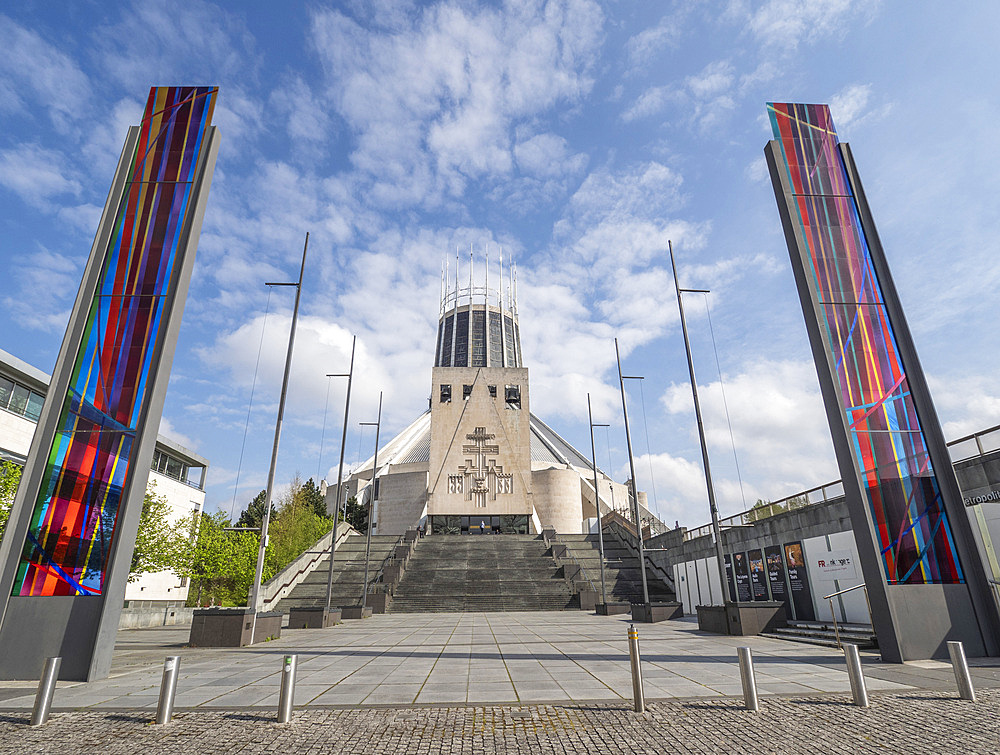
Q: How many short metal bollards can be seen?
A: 7